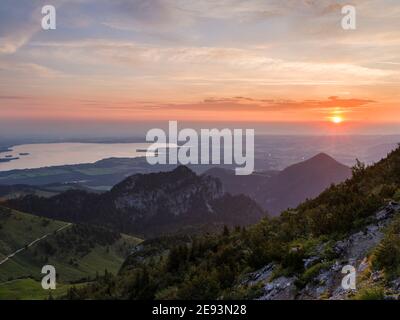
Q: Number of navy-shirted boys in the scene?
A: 0